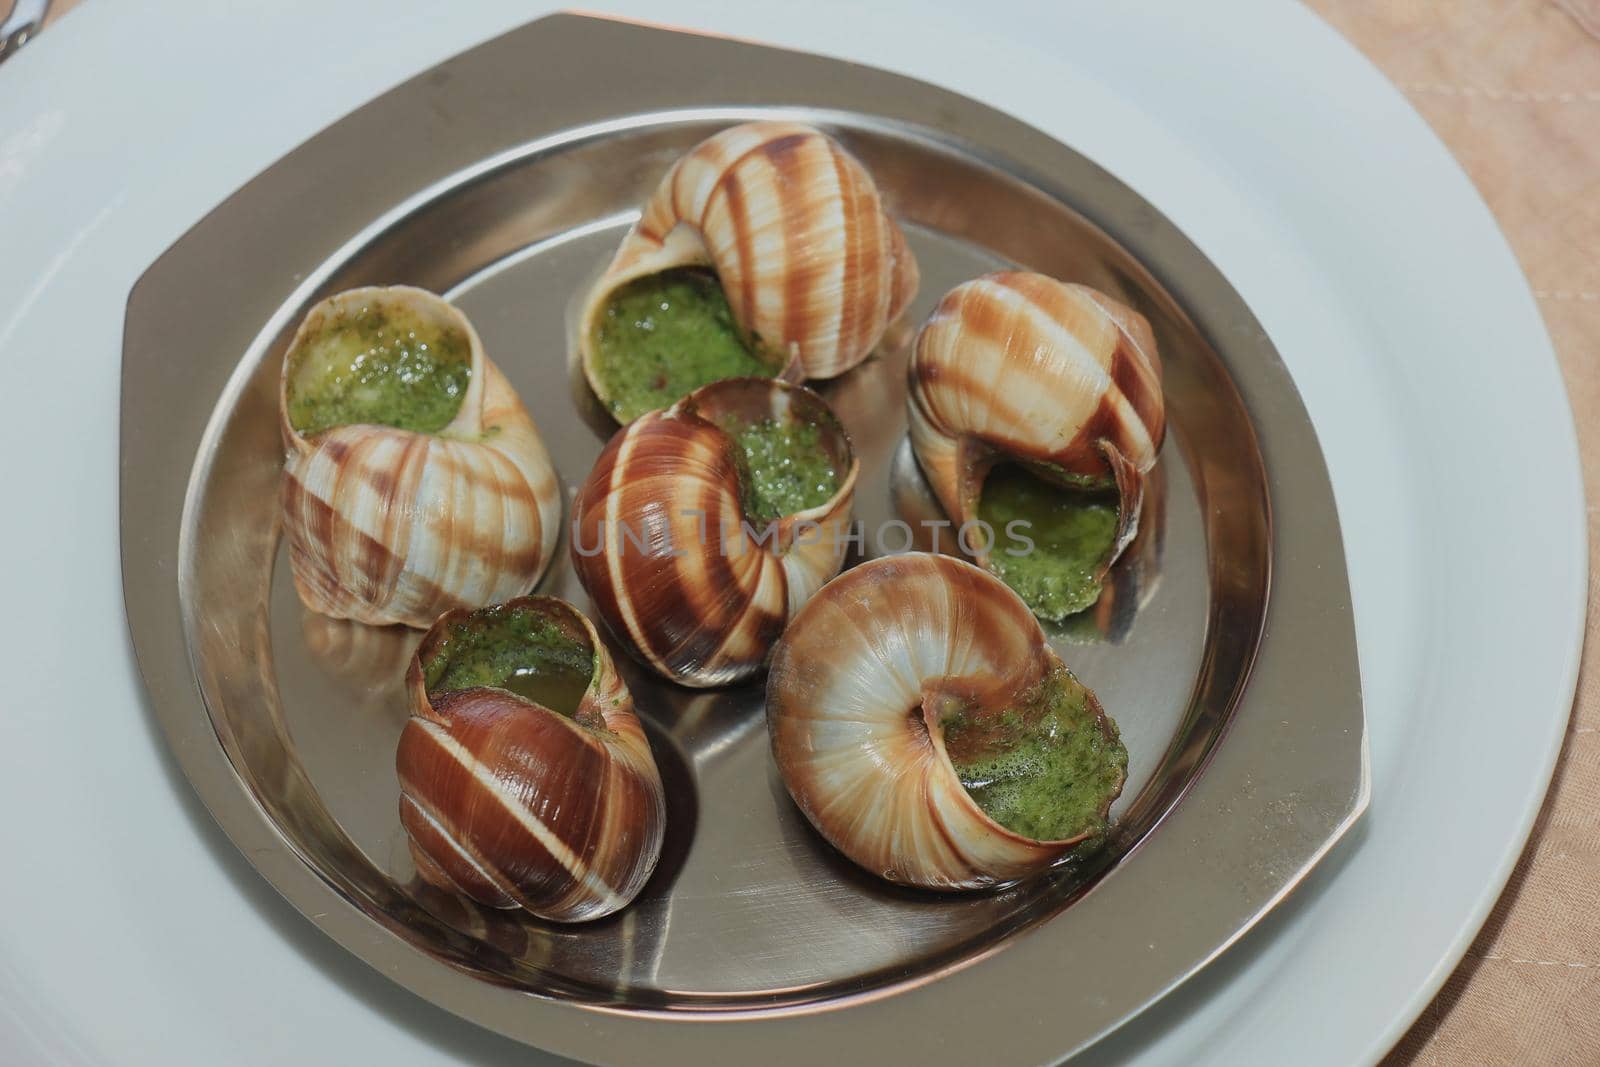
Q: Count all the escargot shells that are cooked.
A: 6